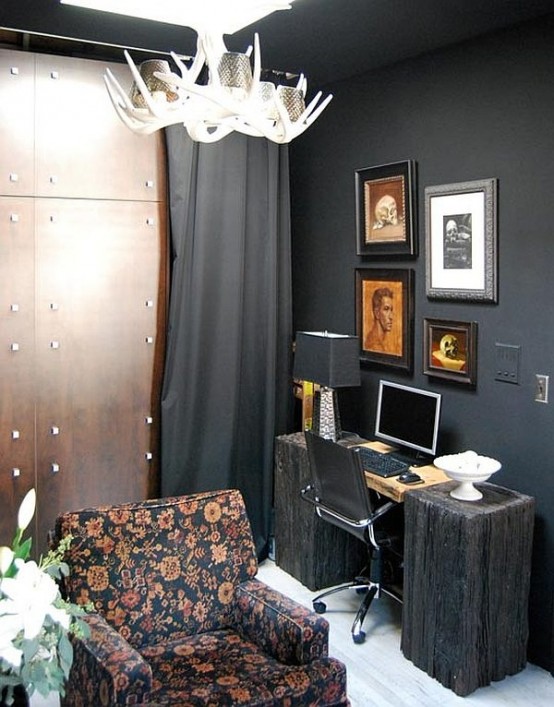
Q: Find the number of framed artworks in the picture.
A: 4